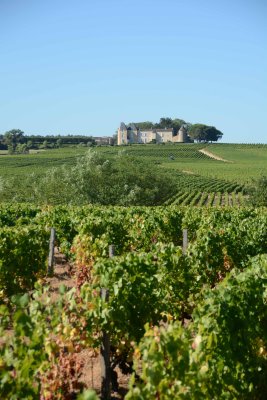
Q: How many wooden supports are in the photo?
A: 4